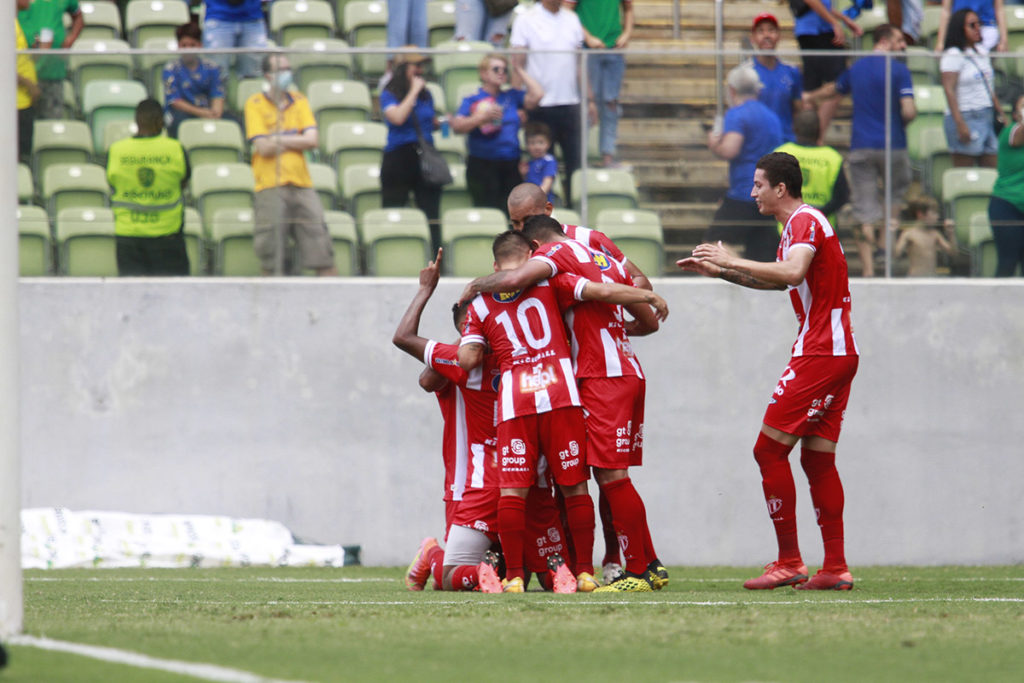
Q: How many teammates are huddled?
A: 5